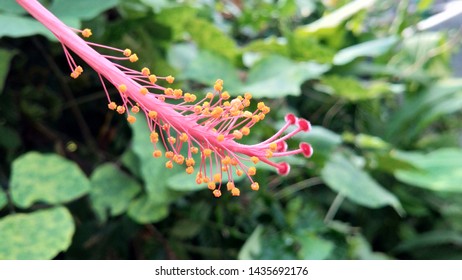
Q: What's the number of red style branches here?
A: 5